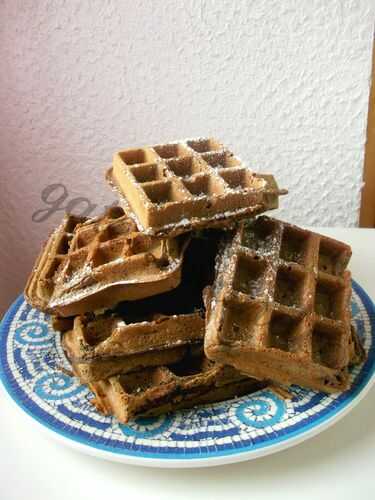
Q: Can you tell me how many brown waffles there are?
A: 5